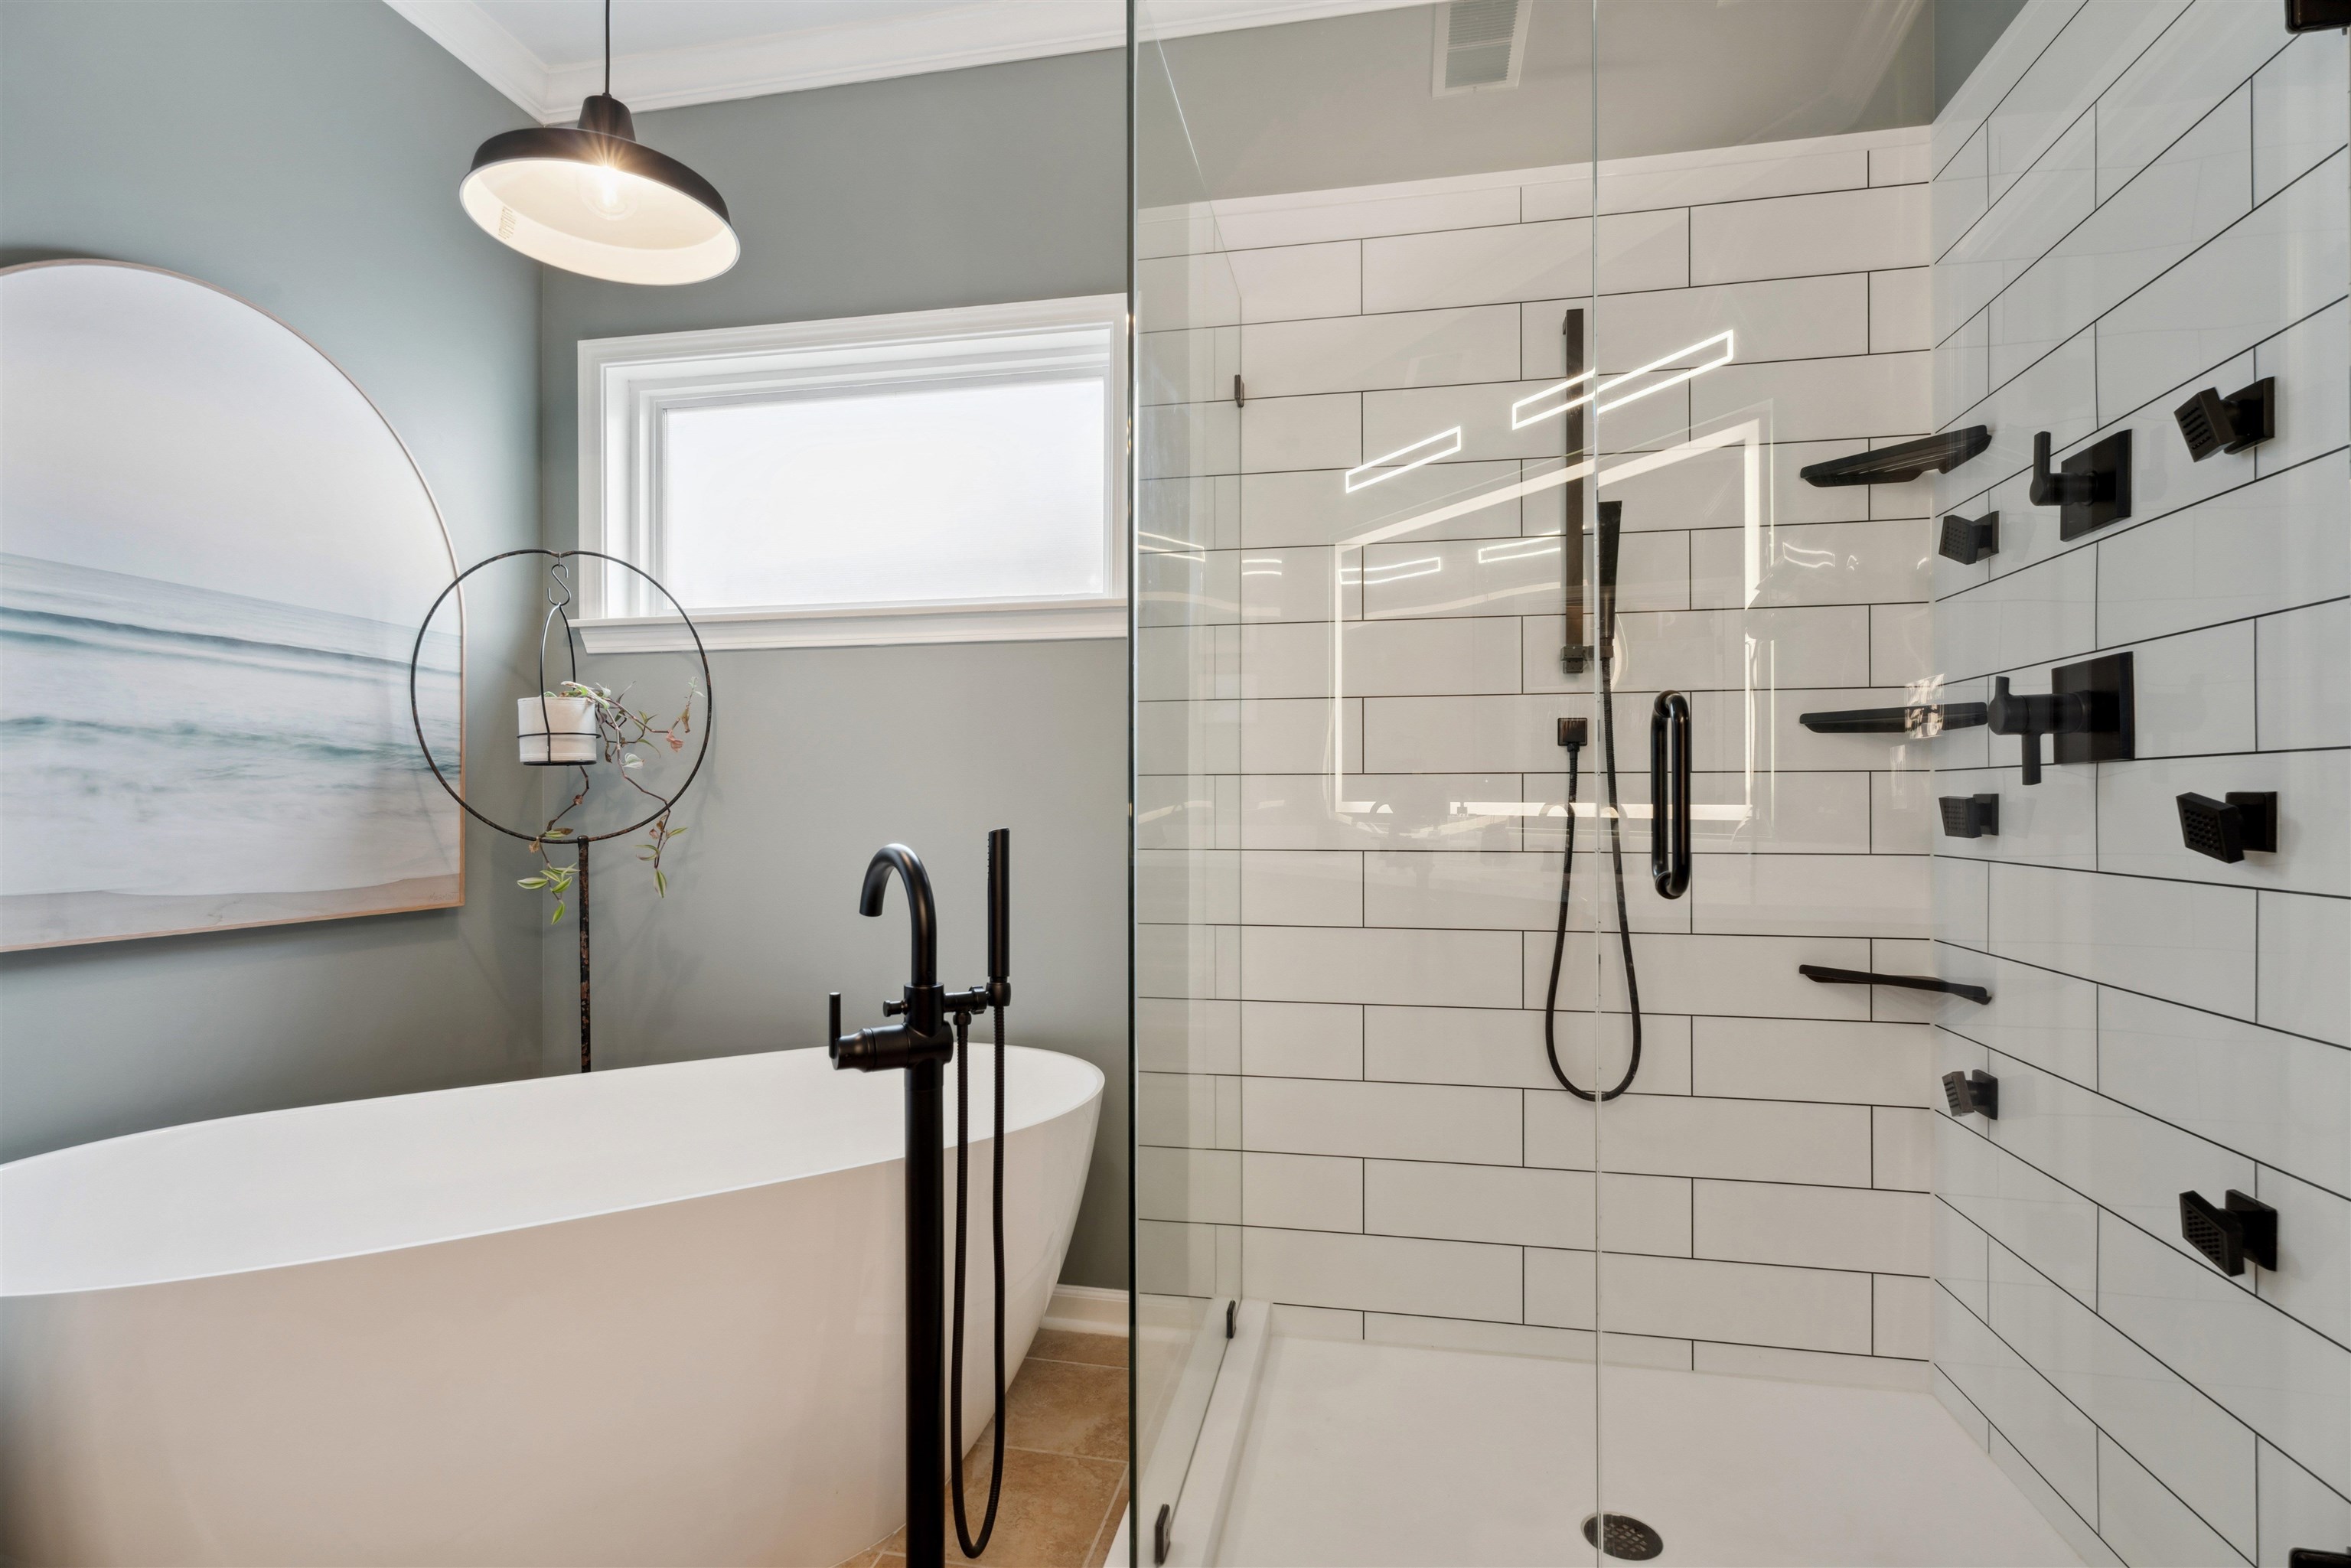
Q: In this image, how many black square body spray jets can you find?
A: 6